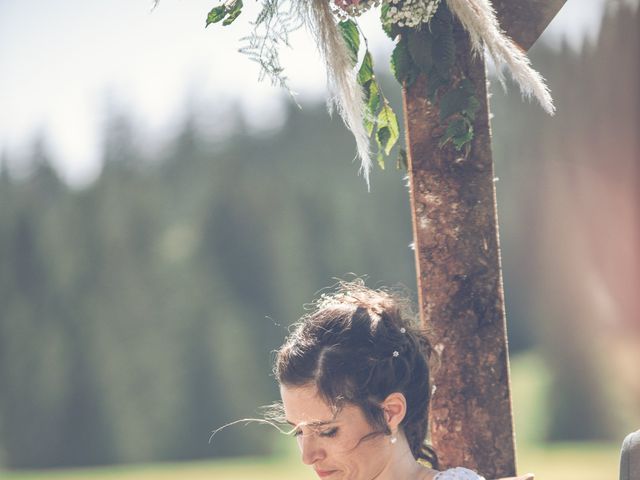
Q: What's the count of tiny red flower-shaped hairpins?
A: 0